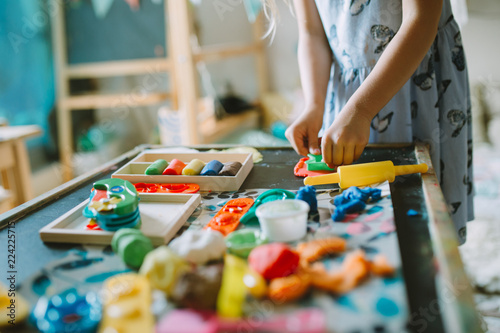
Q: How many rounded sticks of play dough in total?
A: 5